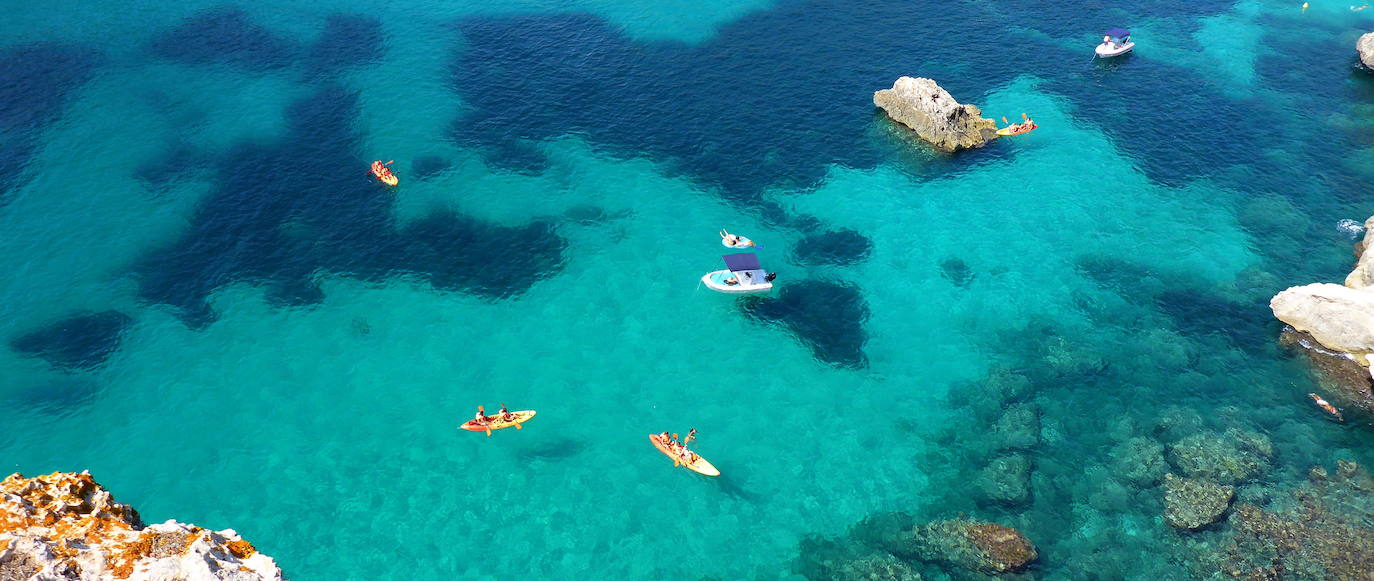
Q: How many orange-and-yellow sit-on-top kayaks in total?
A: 4